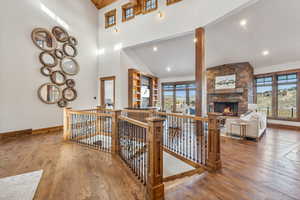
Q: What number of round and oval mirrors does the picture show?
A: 13